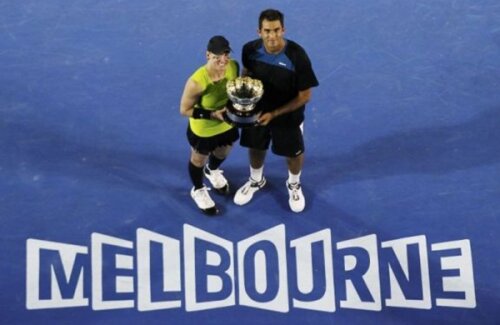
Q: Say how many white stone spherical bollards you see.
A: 0